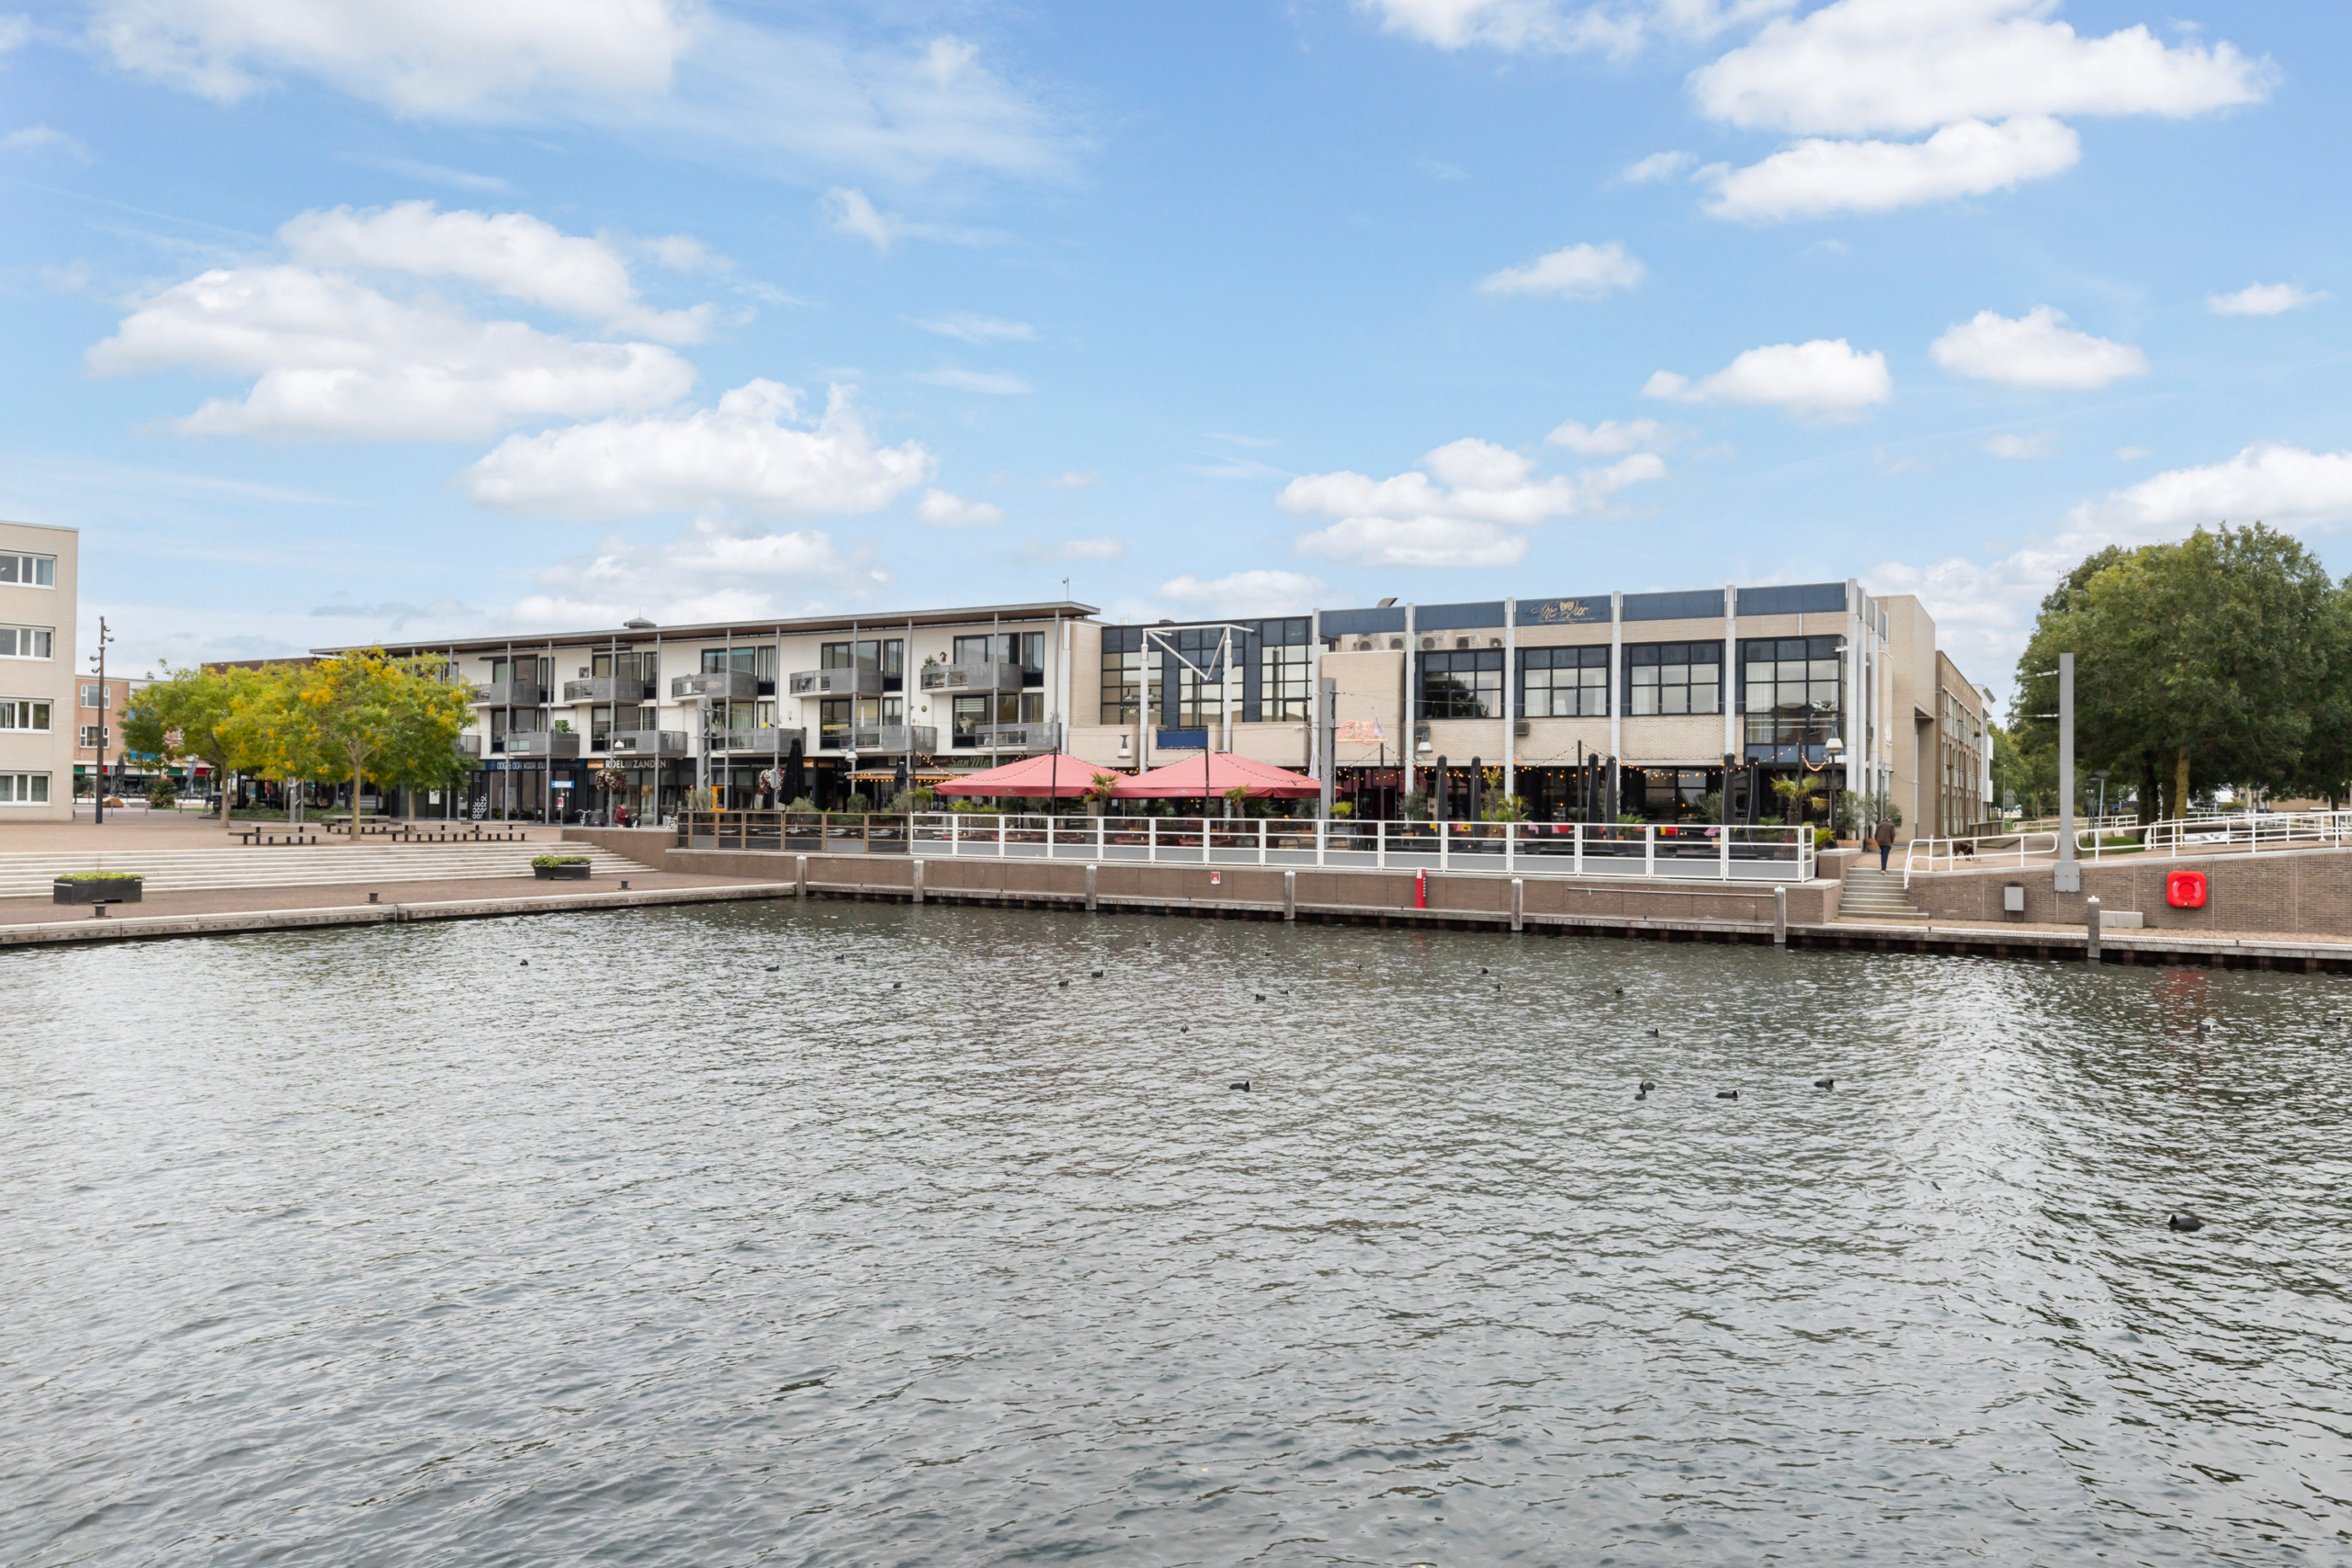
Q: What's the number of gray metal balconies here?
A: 11